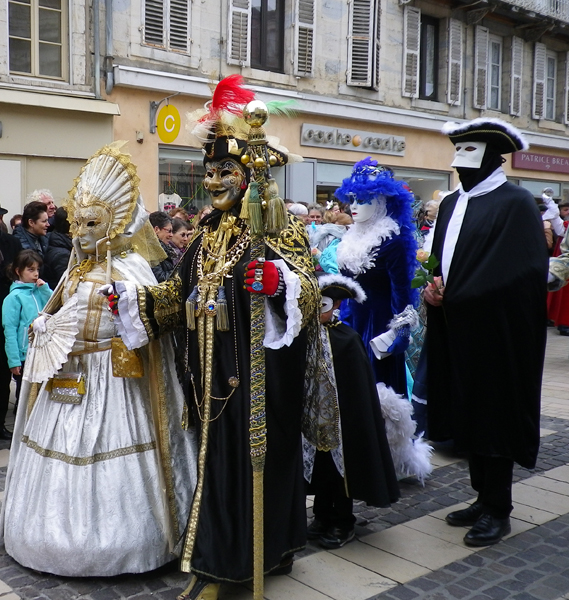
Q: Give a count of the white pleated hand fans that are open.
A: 1